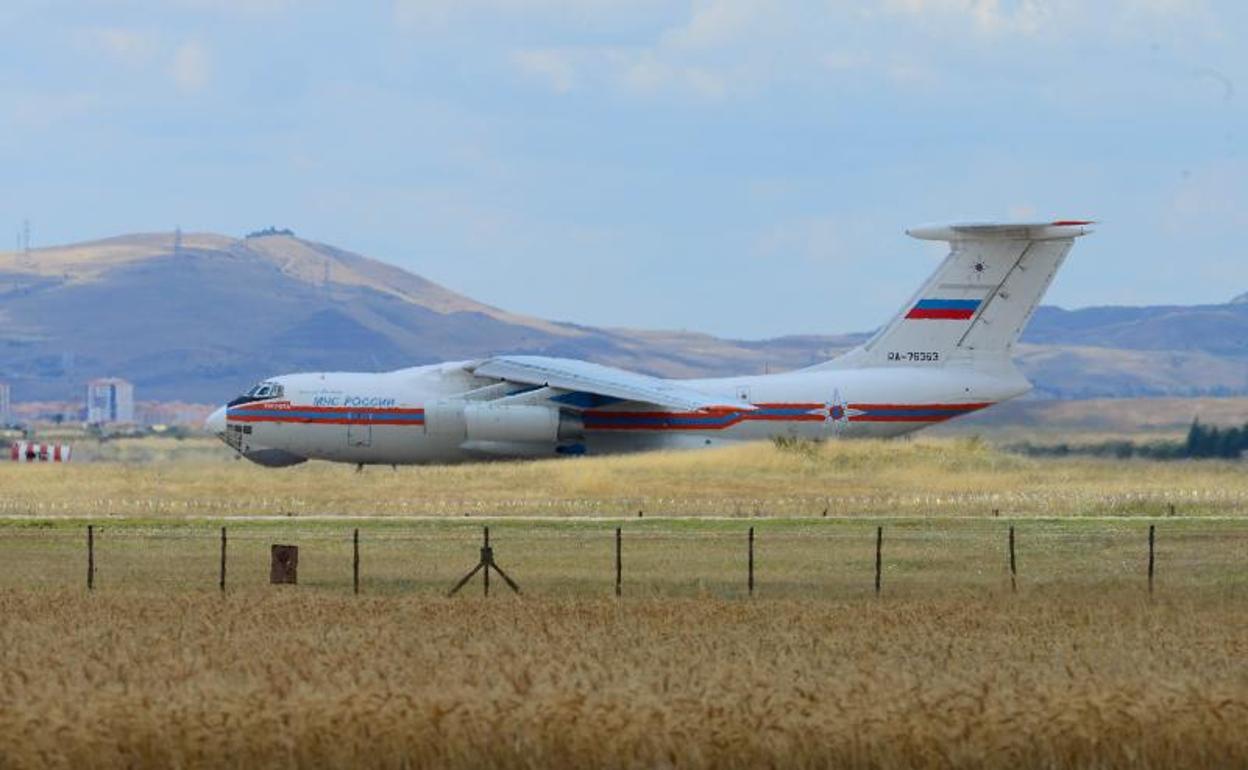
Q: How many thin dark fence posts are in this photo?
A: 9